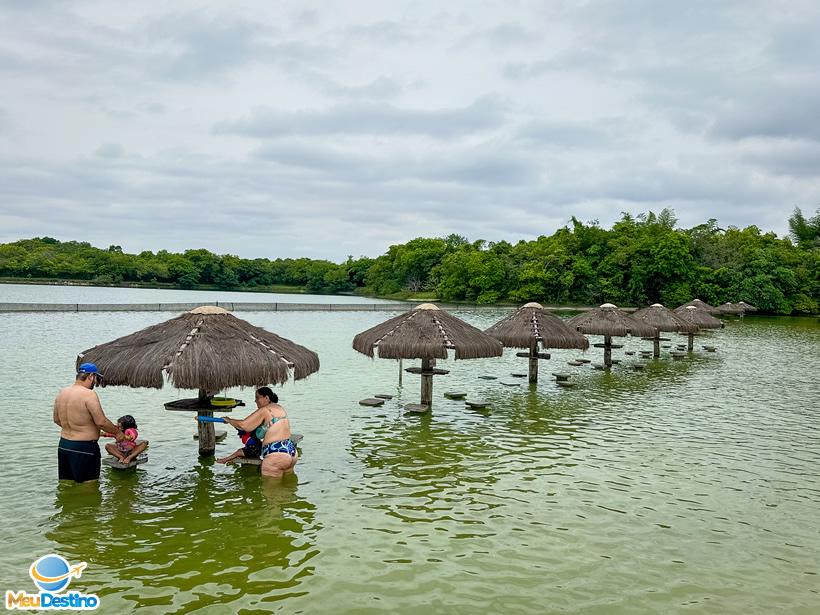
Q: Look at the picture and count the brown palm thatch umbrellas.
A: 9